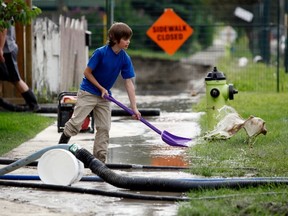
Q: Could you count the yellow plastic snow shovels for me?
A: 0